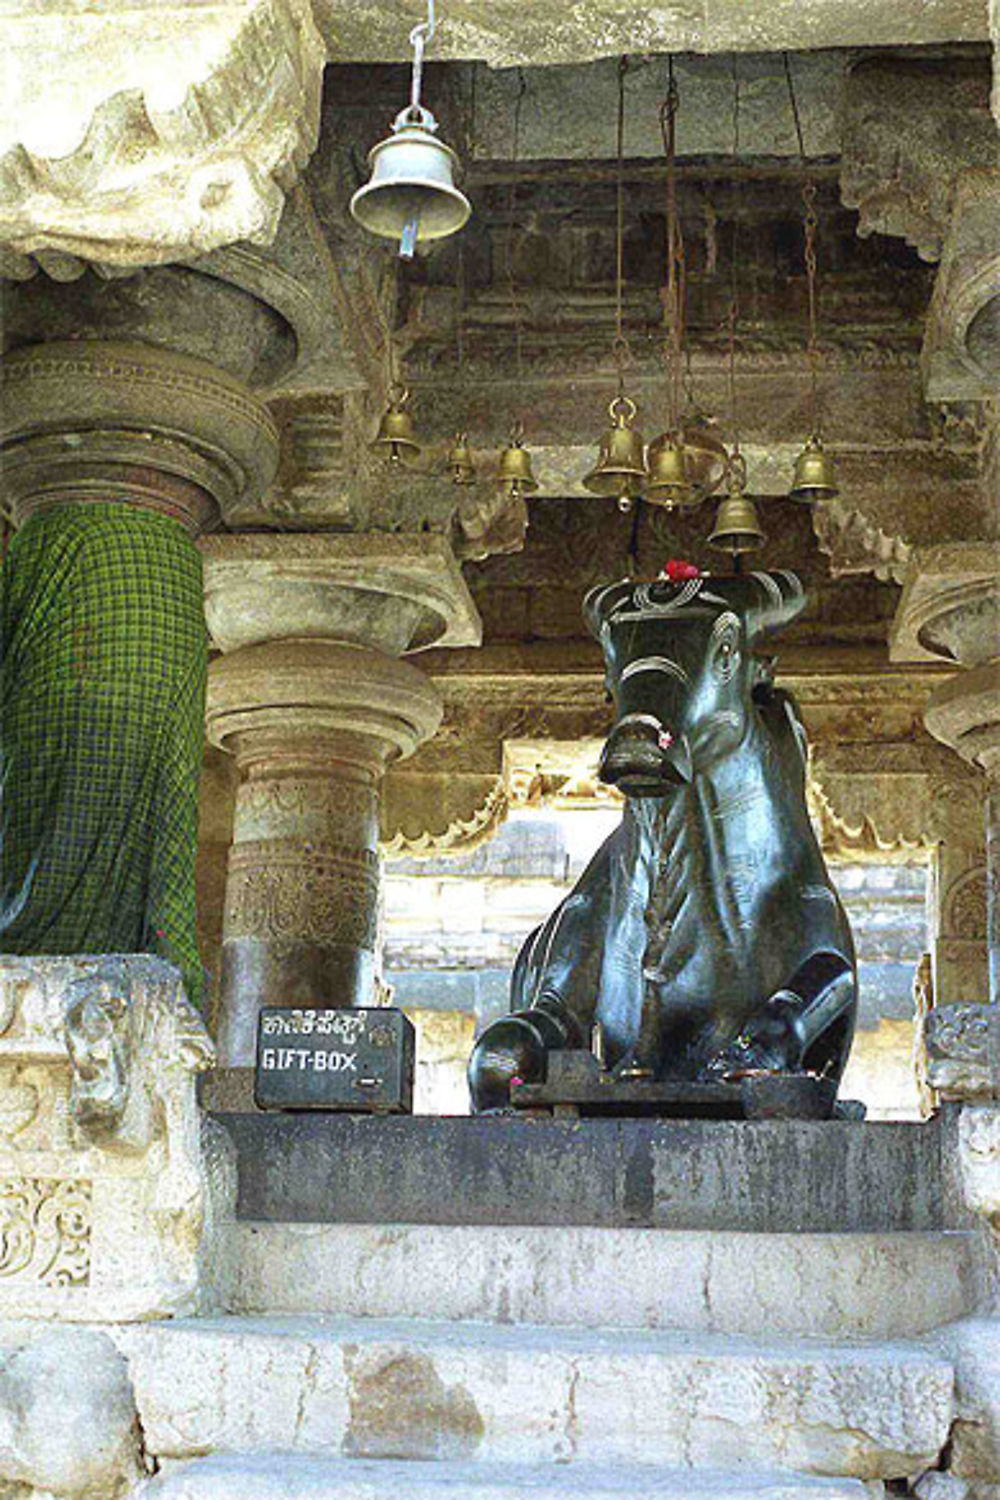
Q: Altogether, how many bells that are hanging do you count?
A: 8